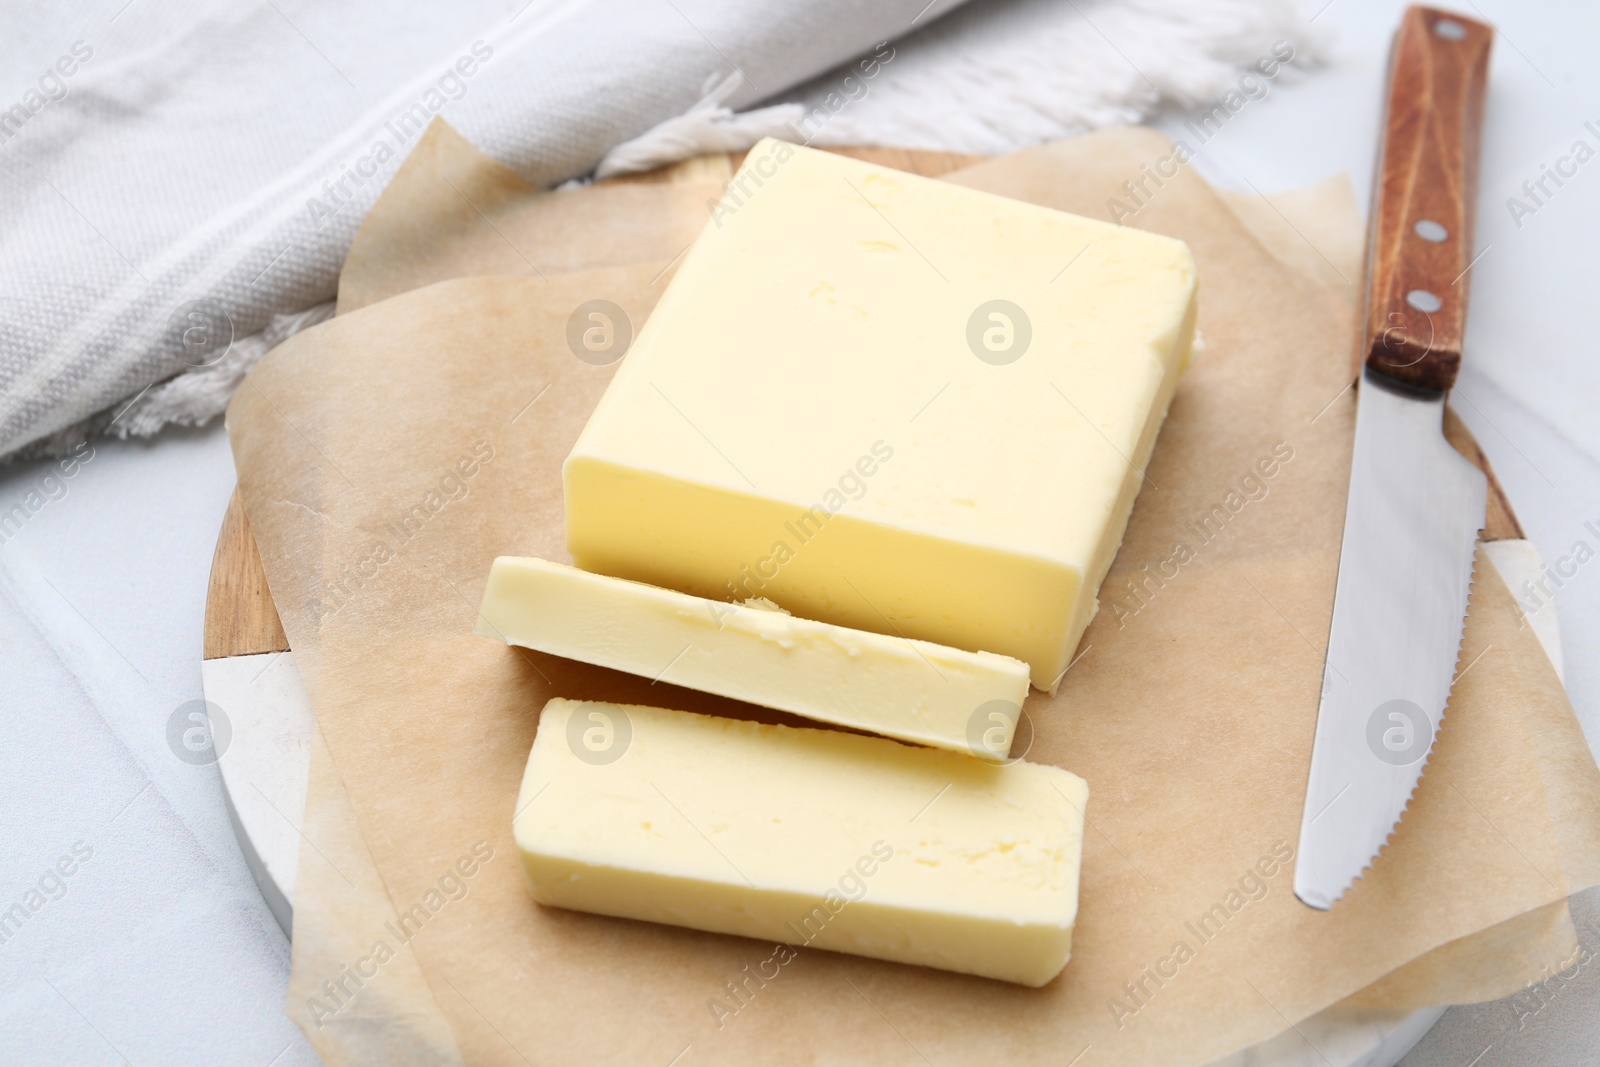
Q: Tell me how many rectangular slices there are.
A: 2